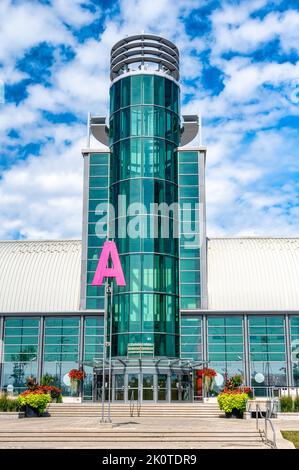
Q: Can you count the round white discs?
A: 4